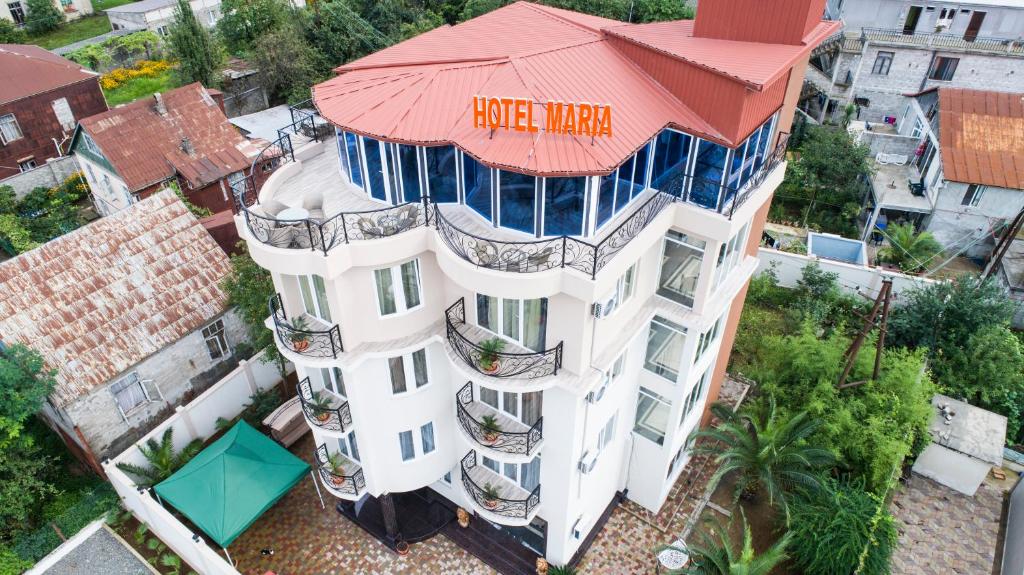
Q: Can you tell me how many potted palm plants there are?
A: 6